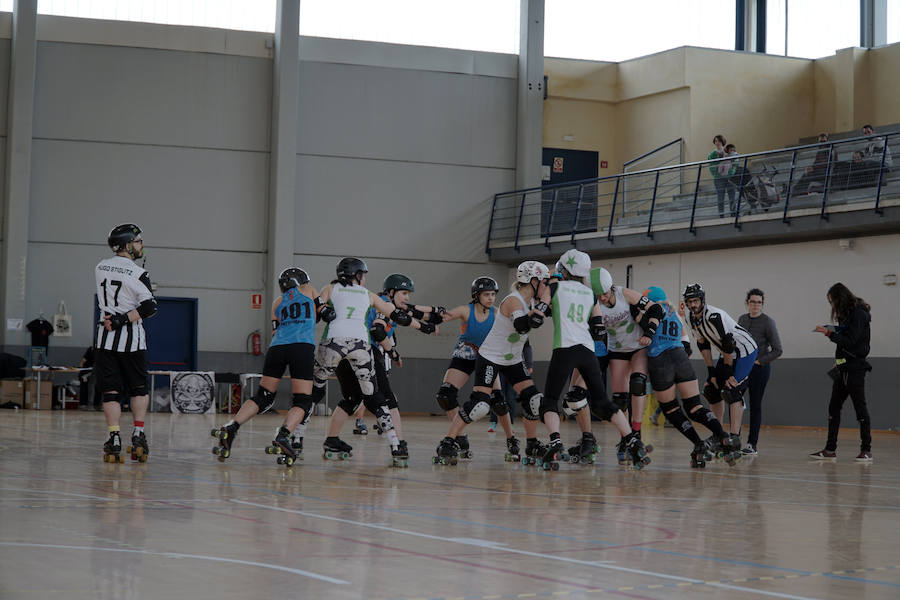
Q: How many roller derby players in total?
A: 9